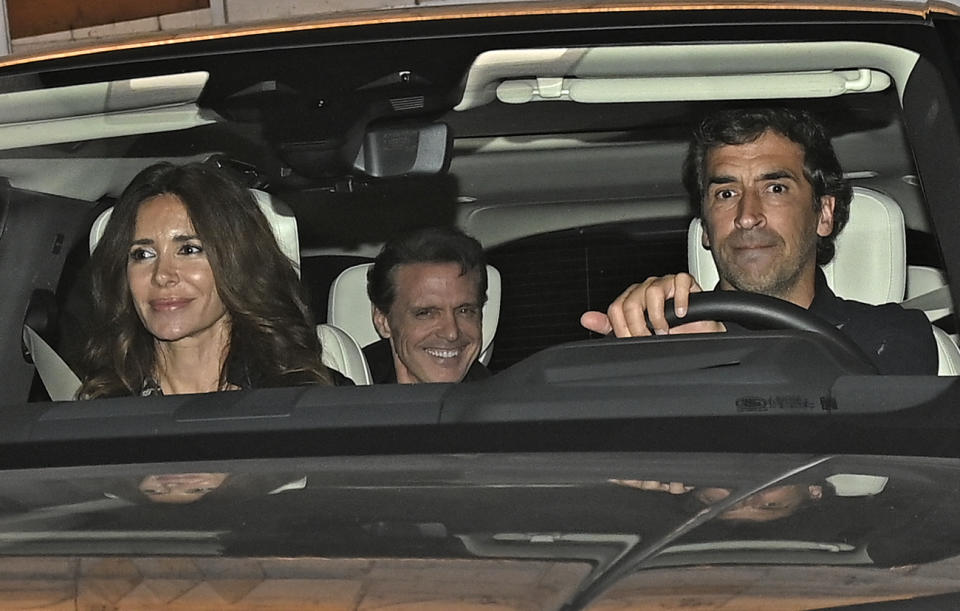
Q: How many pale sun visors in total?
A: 2